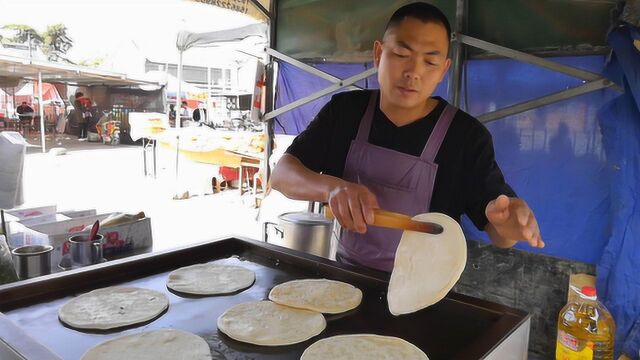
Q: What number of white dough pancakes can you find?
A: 7